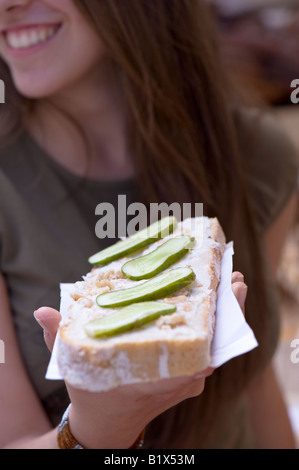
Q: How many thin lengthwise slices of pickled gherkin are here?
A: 4